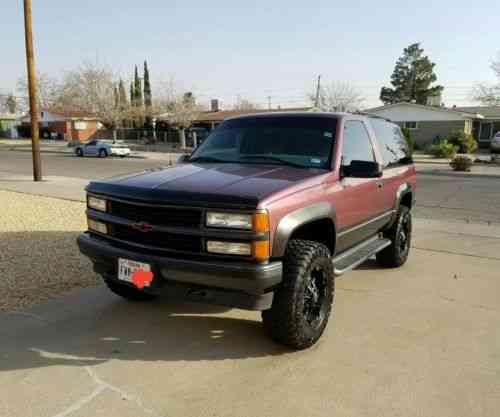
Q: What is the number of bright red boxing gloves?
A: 0